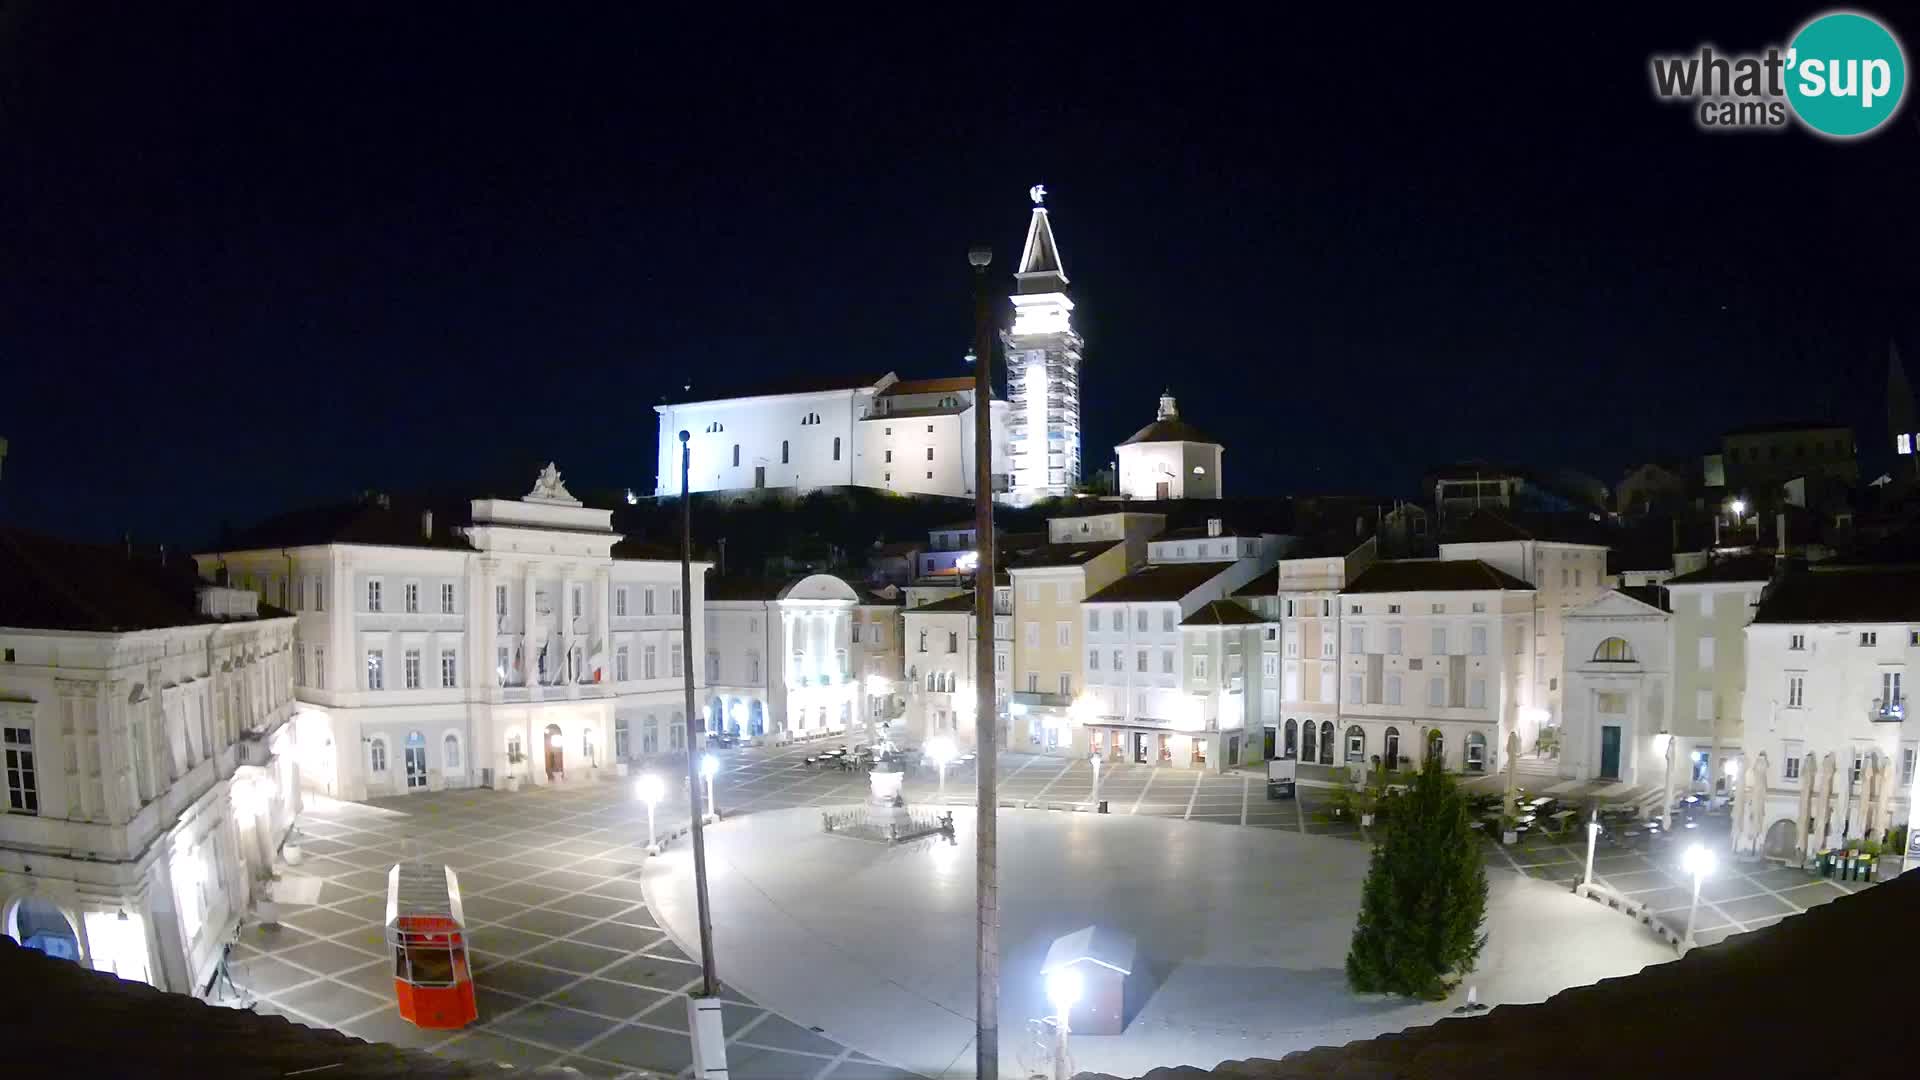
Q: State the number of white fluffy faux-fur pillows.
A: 0